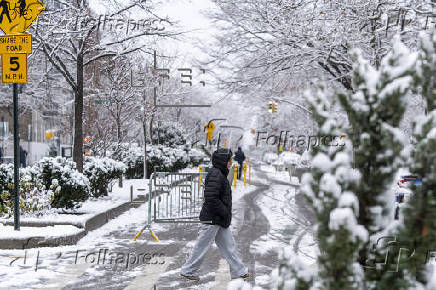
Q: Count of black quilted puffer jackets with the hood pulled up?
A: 1